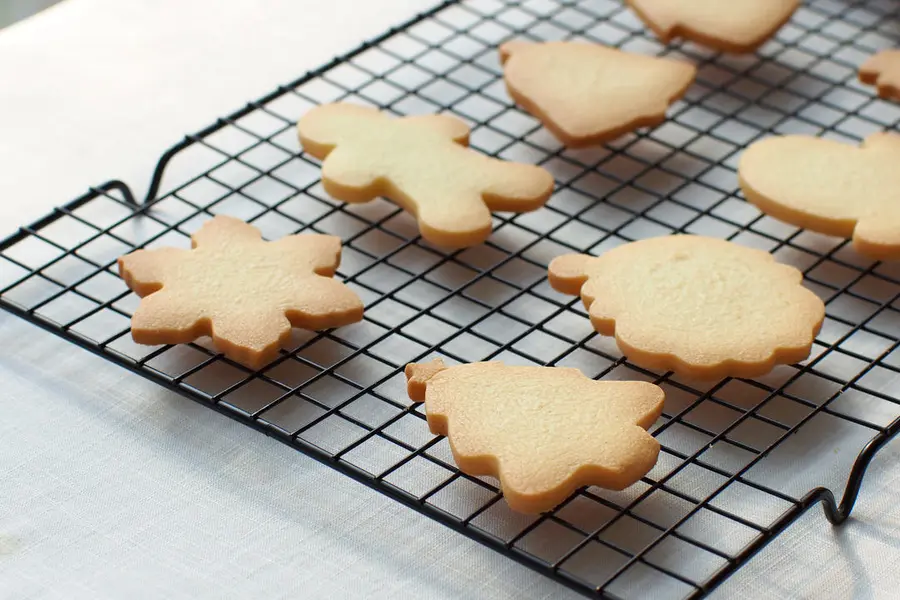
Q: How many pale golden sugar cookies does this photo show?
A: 8